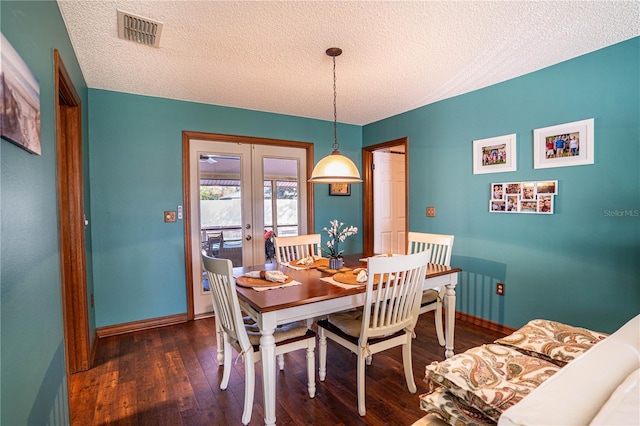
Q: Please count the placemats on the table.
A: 4